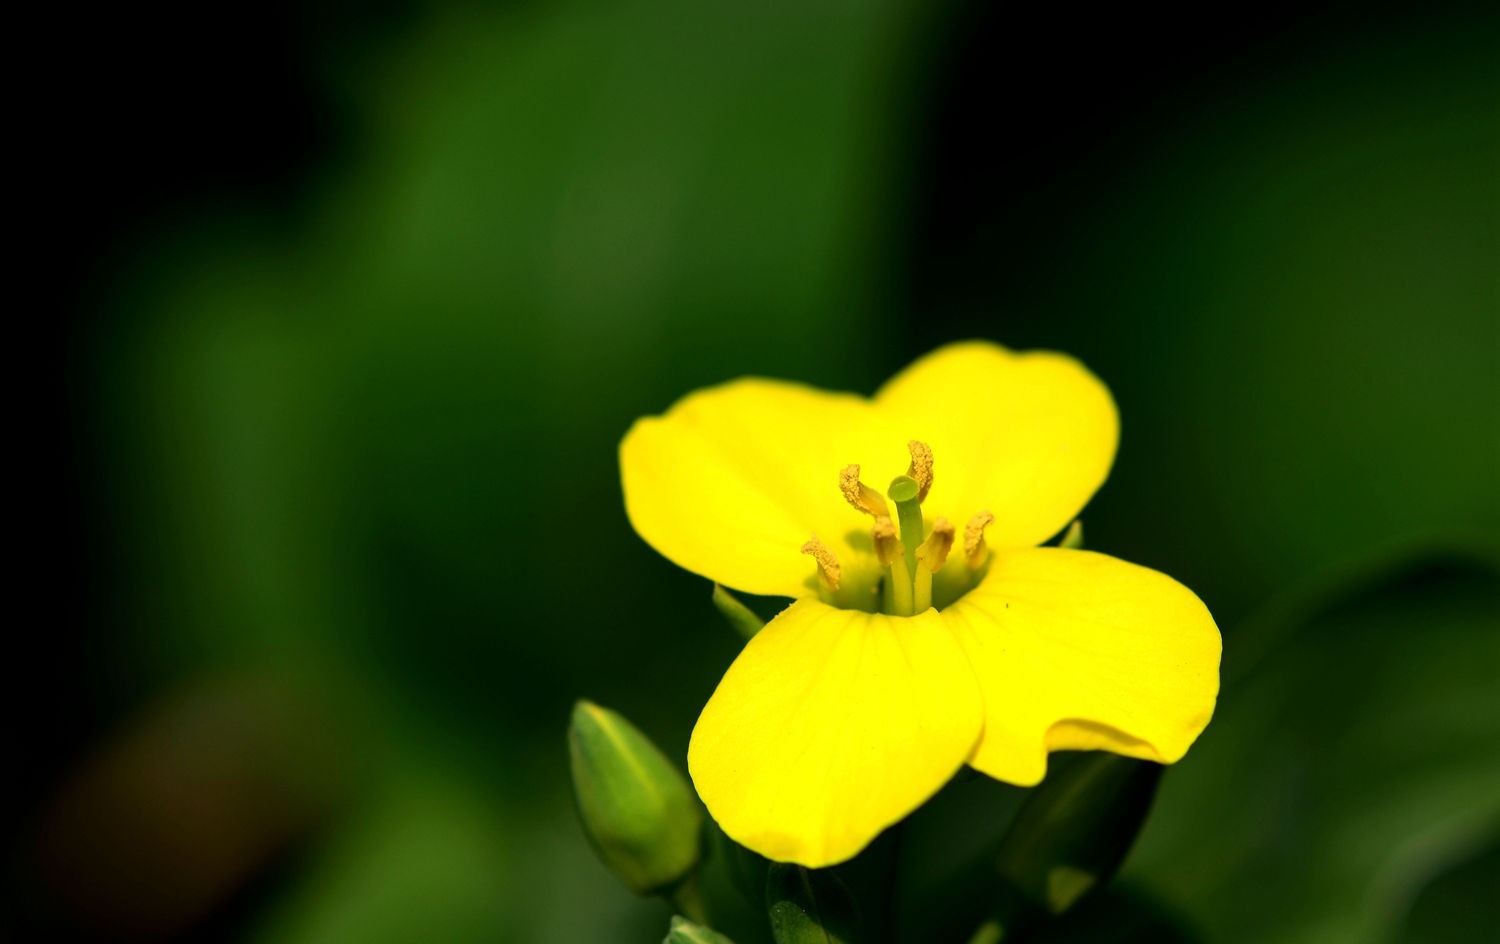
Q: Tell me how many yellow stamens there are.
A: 6